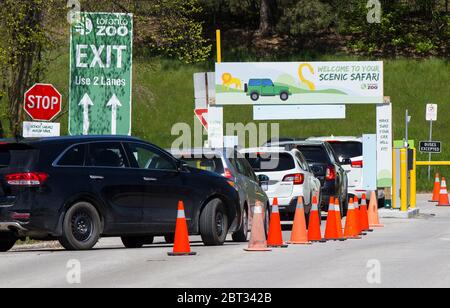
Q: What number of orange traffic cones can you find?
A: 13